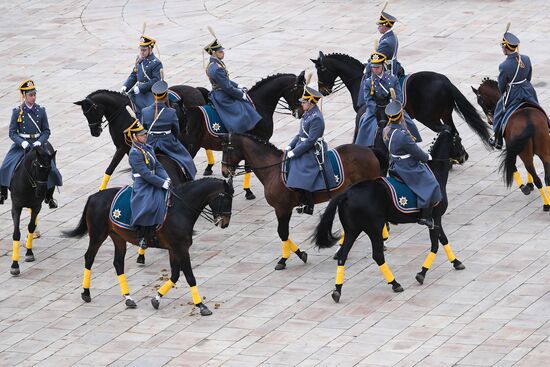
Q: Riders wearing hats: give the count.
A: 10